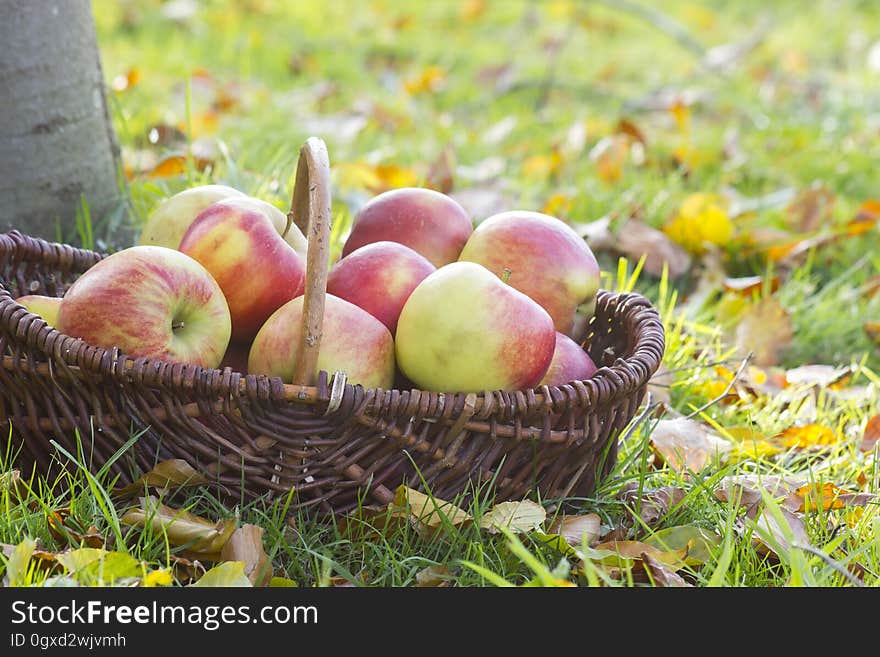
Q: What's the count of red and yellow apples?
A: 10